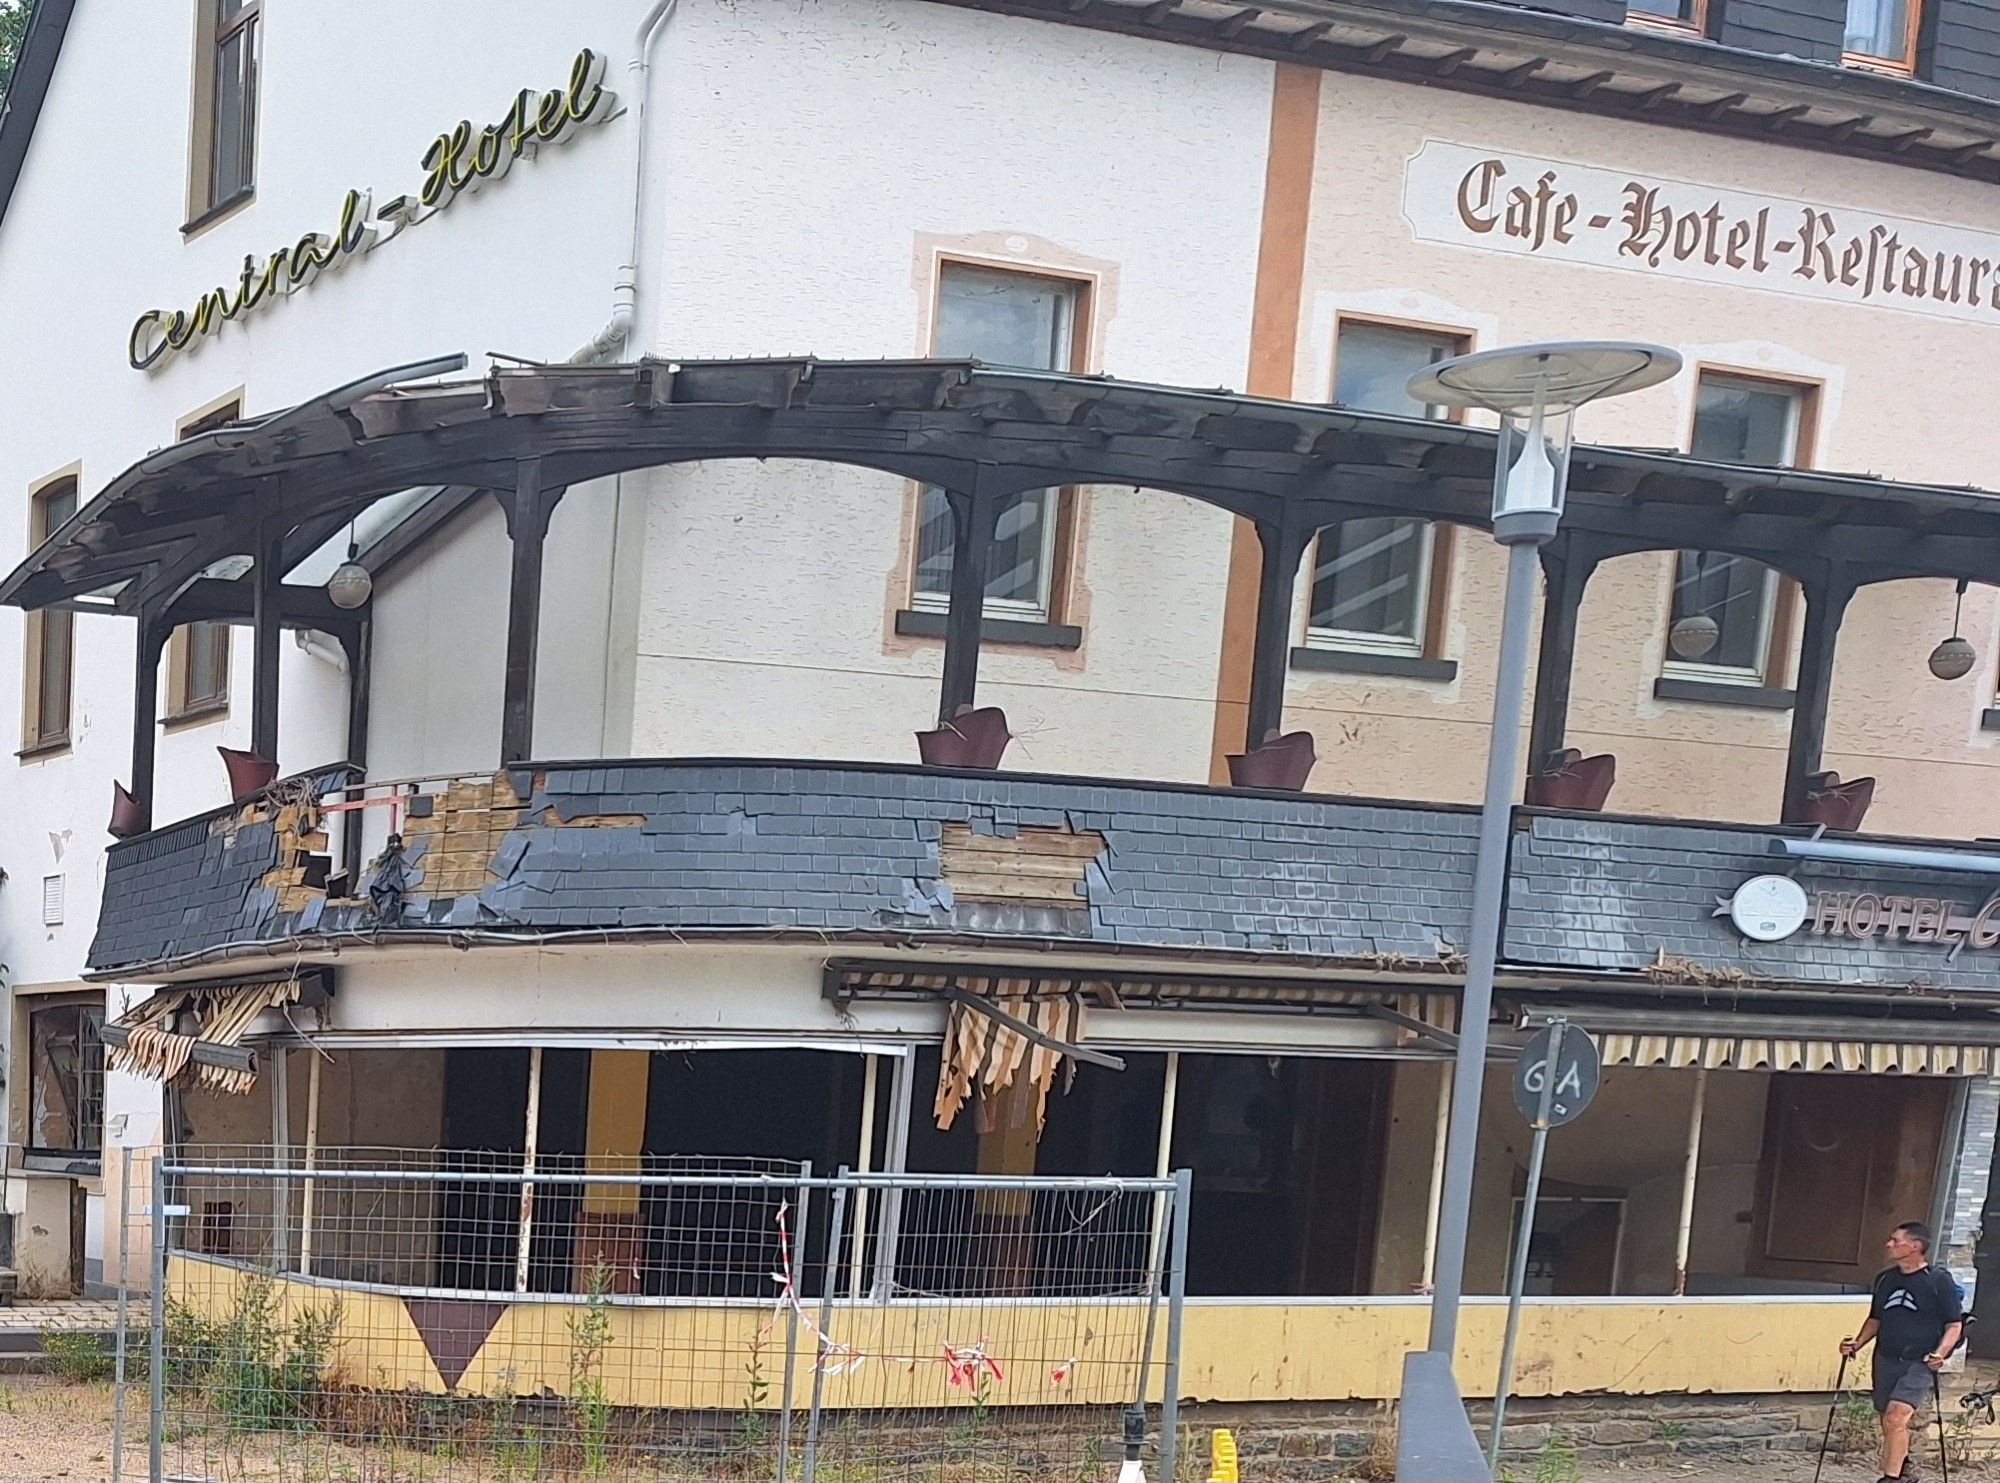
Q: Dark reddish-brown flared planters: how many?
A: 6